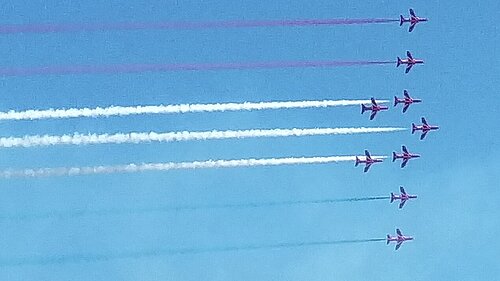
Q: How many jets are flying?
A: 9